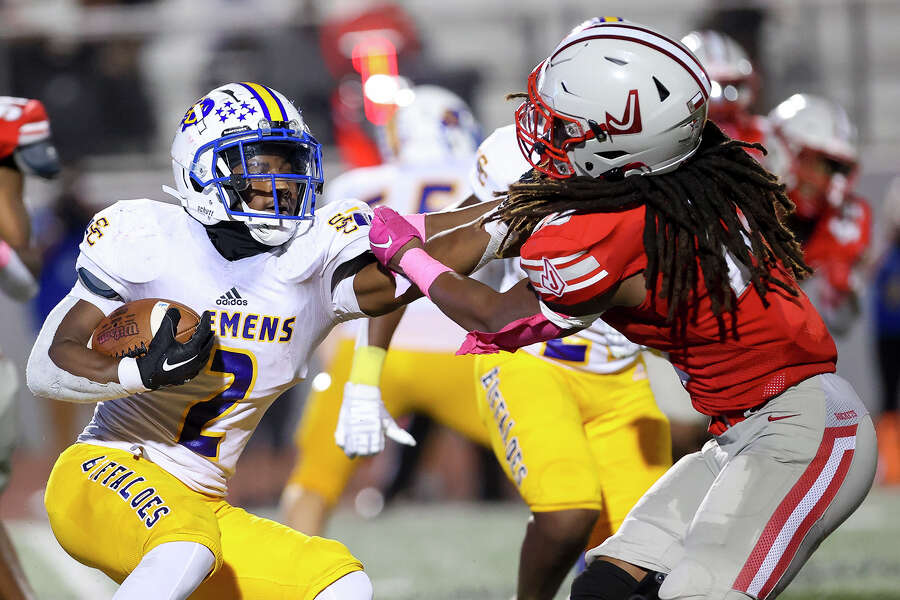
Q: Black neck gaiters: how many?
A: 1